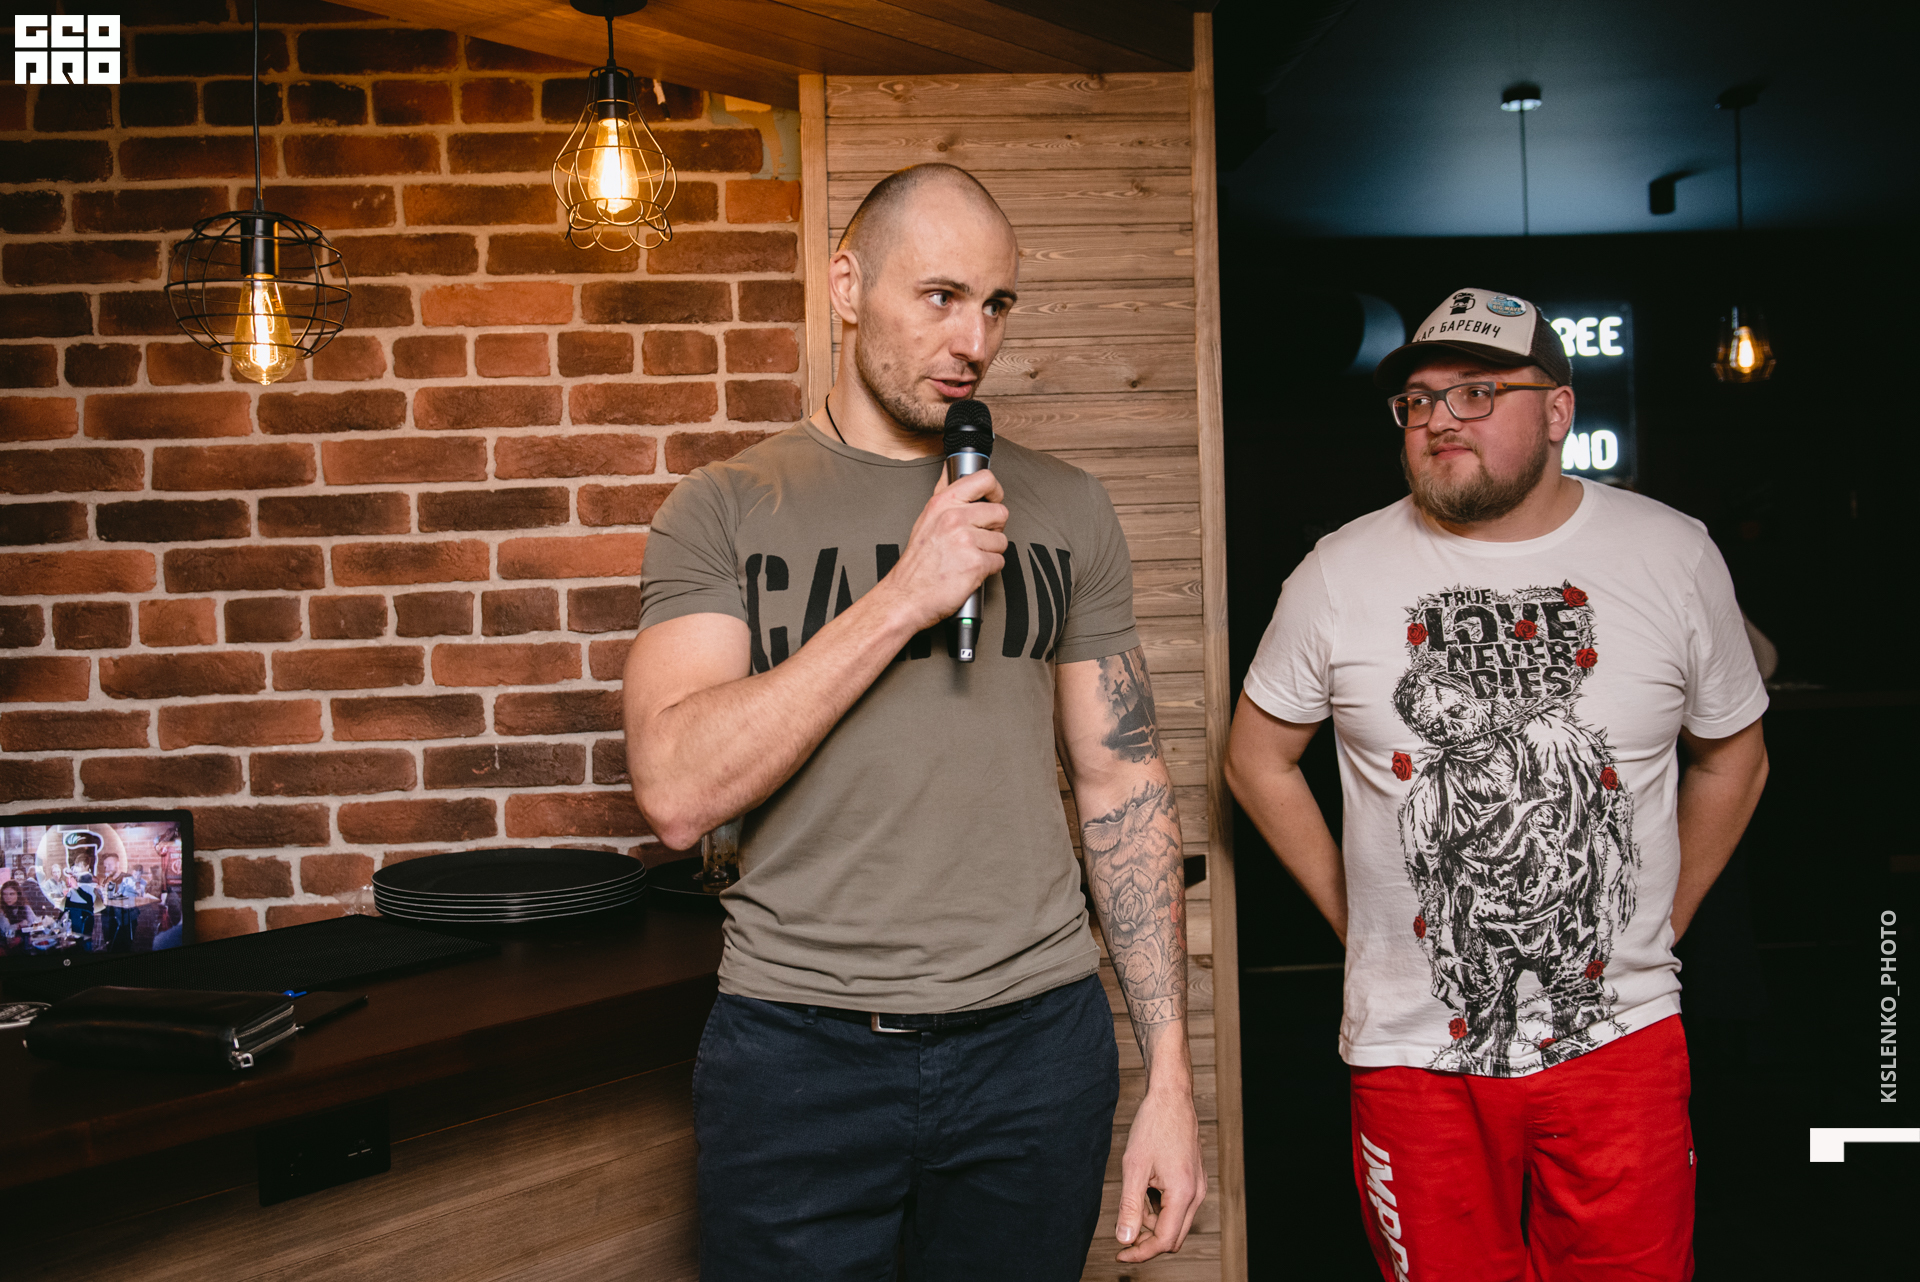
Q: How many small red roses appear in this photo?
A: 10